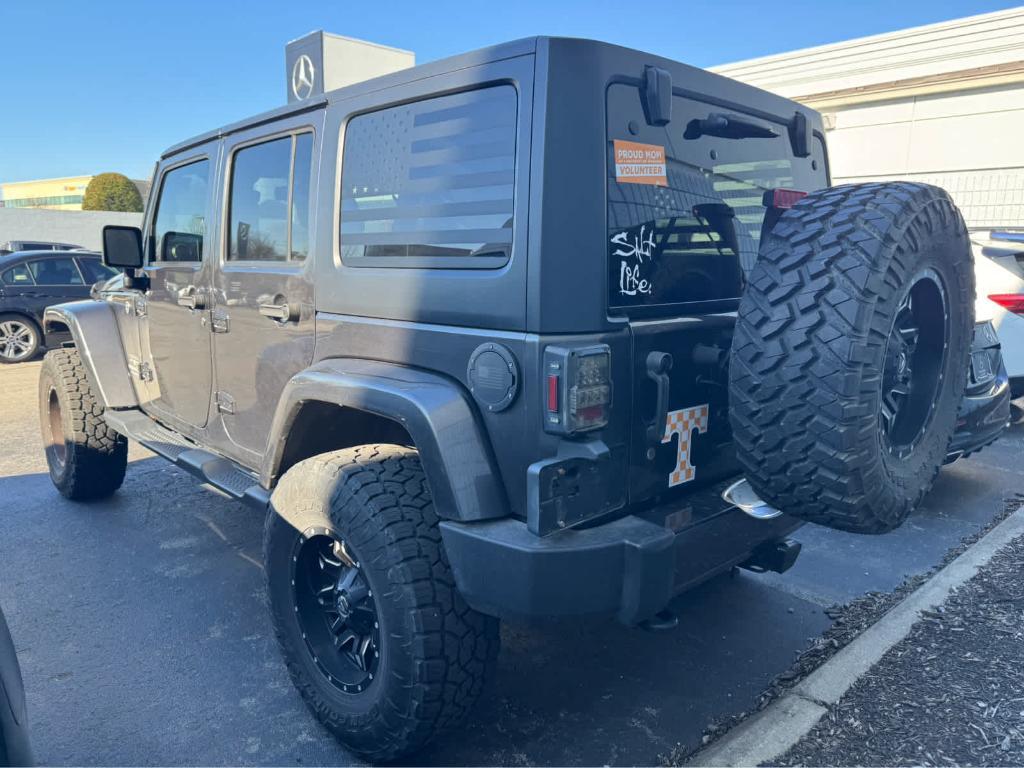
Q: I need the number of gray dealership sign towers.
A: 1